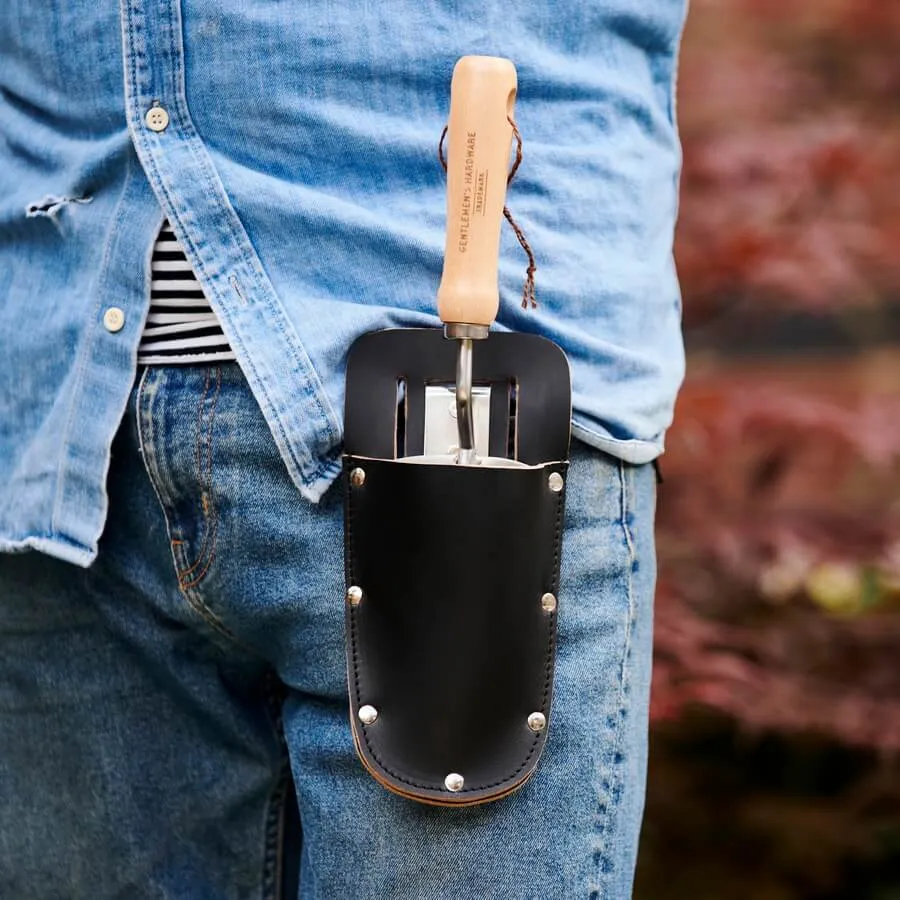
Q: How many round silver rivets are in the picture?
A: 7